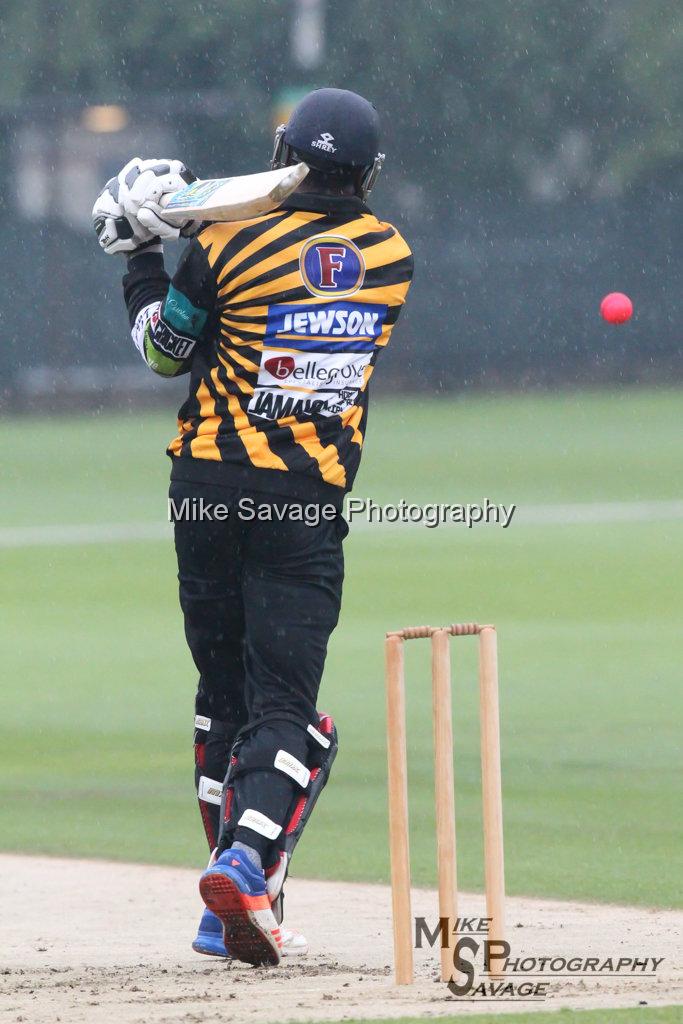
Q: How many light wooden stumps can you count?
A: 3